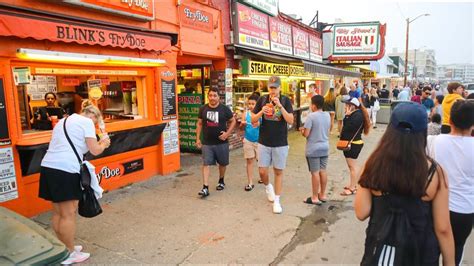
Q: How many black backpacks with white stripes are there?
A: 1